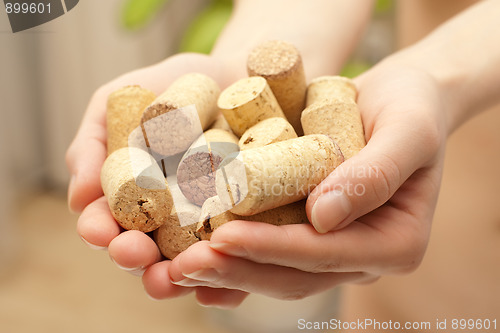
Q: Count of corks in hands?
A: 13